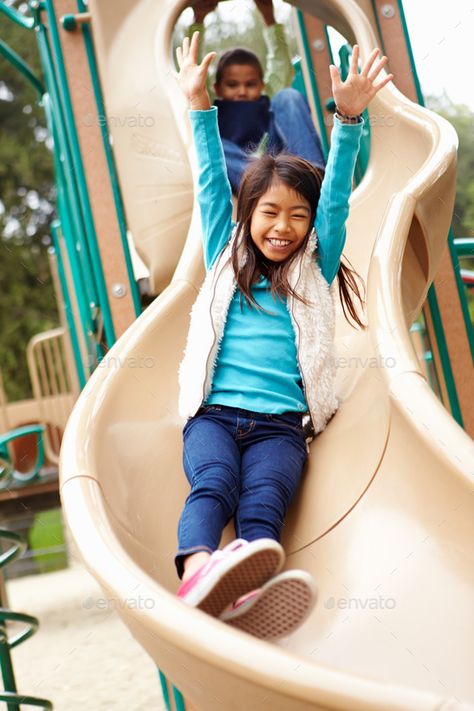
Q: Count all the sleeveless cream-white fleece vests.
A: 1